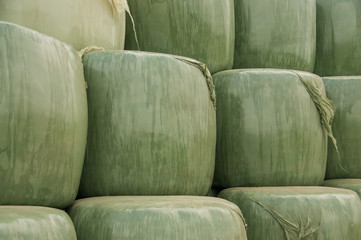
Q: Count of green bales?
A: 12